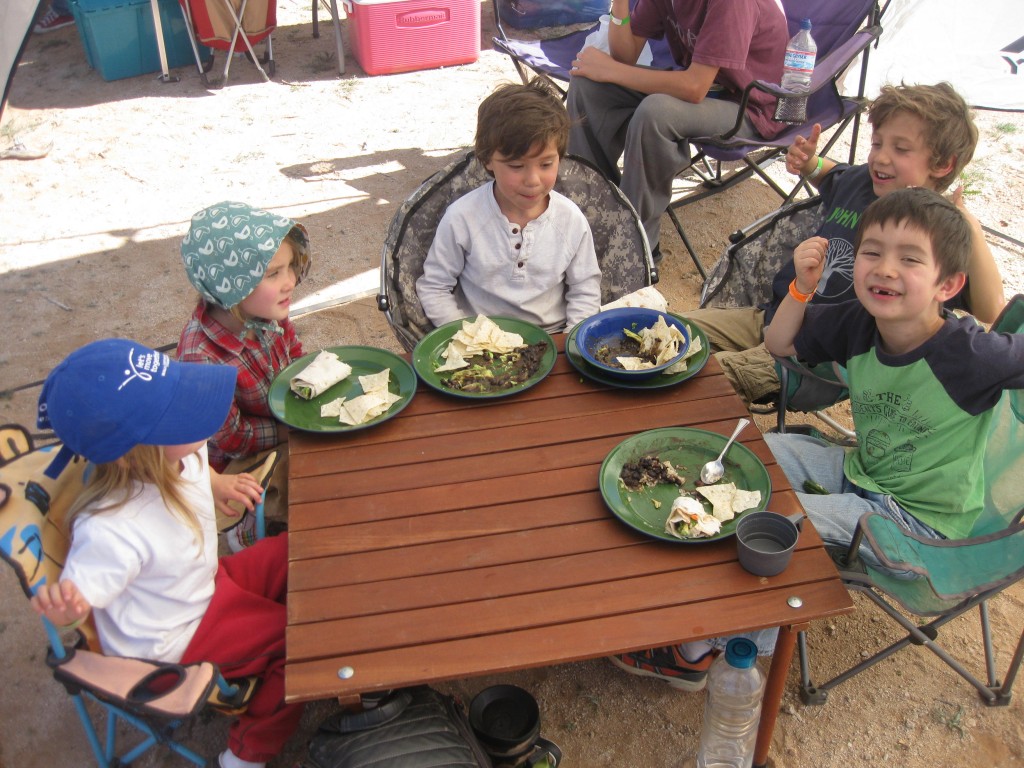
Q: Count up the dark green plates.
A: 4